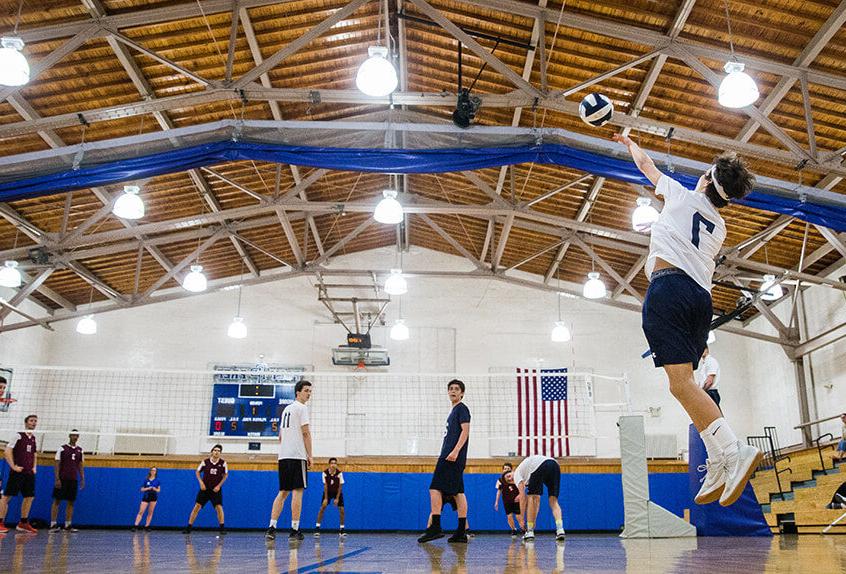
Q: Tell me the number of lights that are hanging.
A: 15